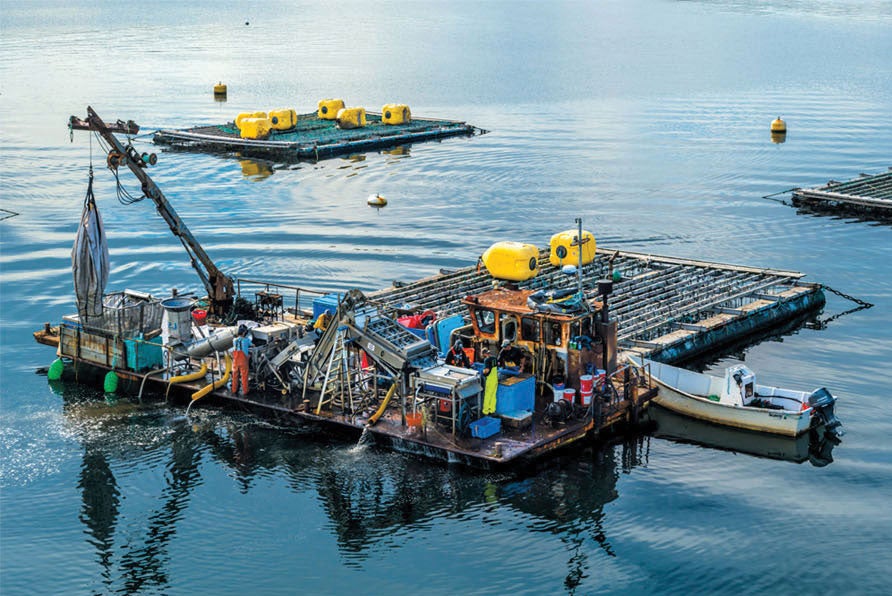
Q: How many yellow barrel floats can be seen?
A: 8